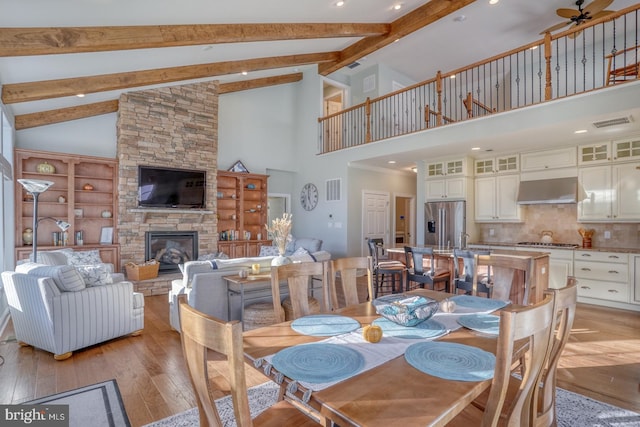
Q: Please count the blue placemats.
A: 6